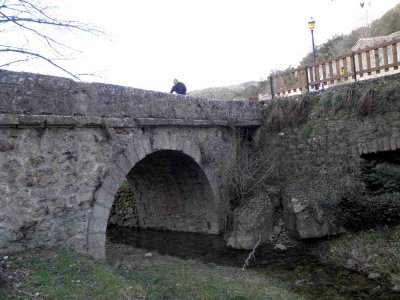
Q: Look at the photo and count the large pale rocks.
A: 2